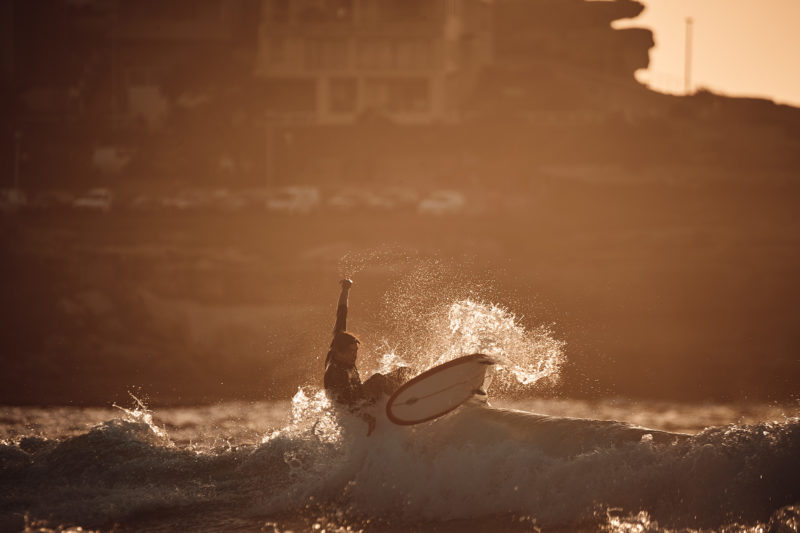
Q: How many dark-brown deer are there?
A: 0